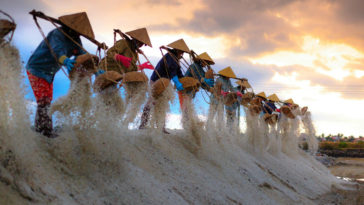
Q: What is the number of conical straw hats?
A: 9